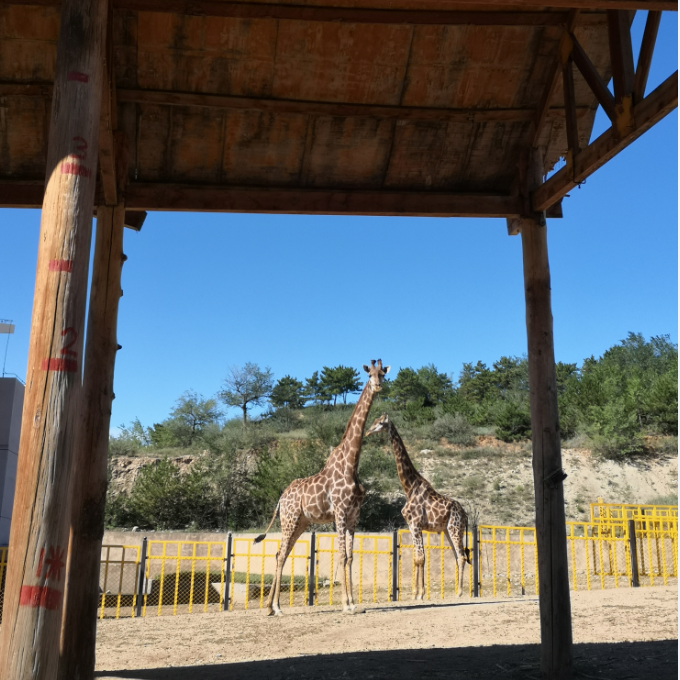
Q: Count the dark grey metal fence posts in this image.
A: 6